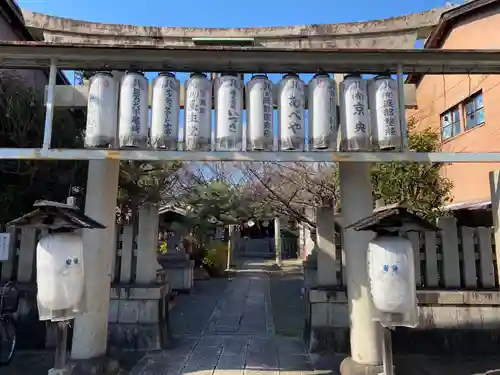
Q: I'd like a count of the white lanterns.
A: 12